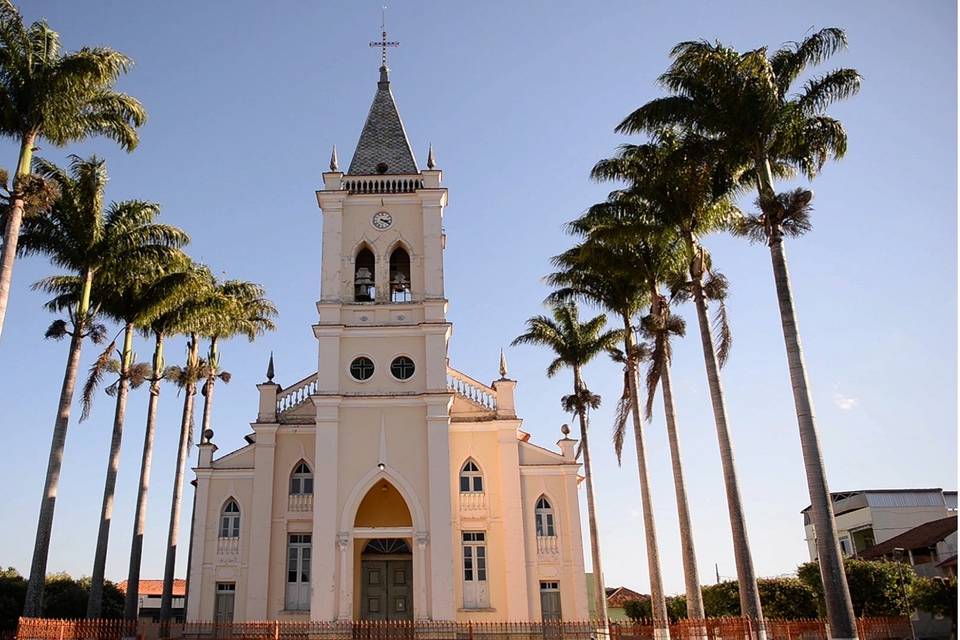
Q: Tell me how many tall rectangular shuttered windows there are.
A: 2